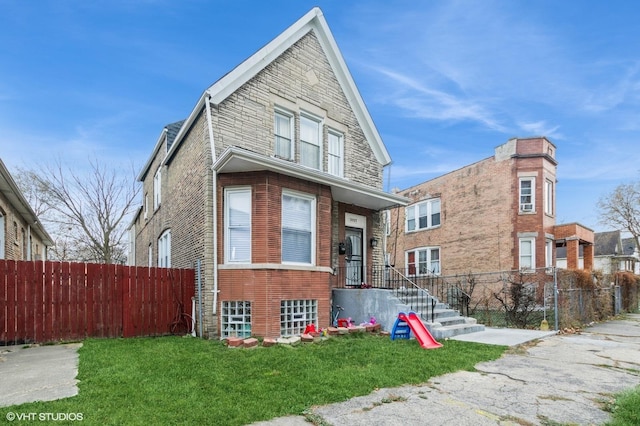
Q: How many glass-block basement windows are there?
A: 2